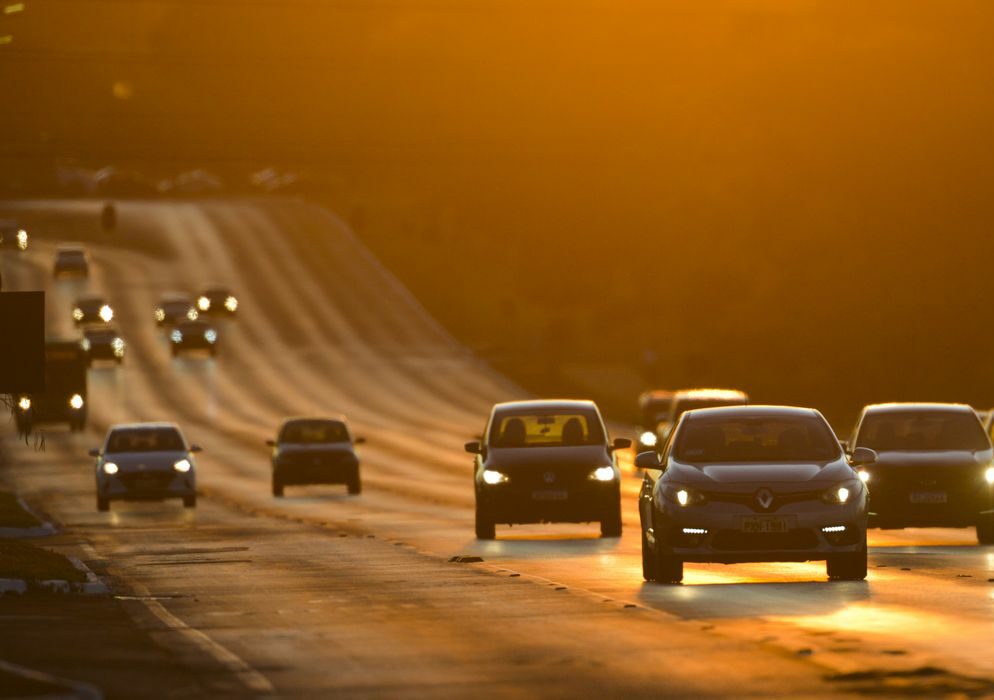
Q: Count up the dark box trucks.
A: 1